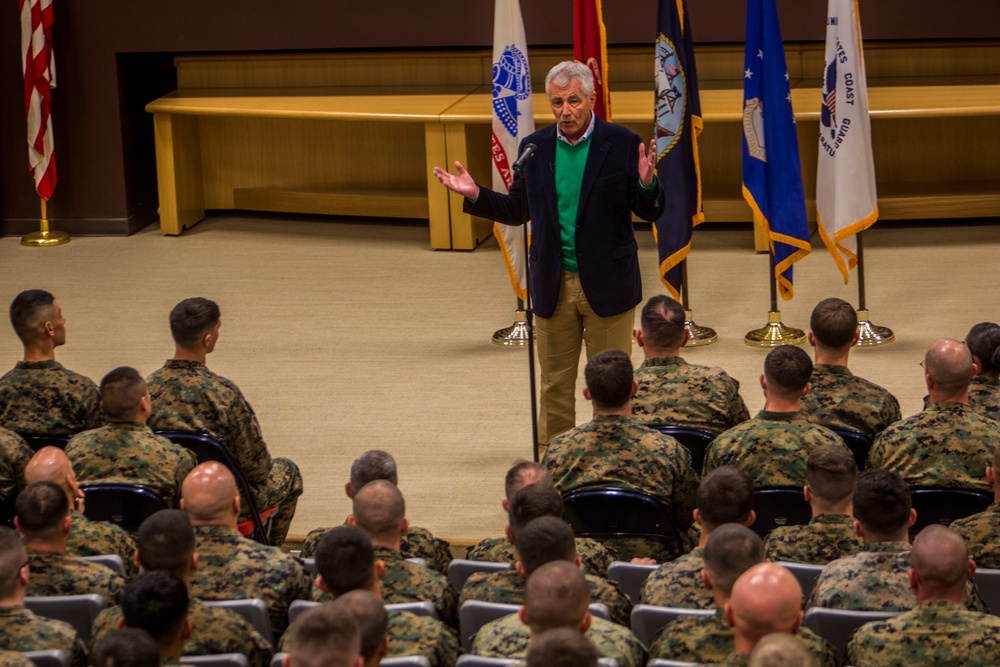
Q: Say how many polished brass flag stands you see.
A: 5